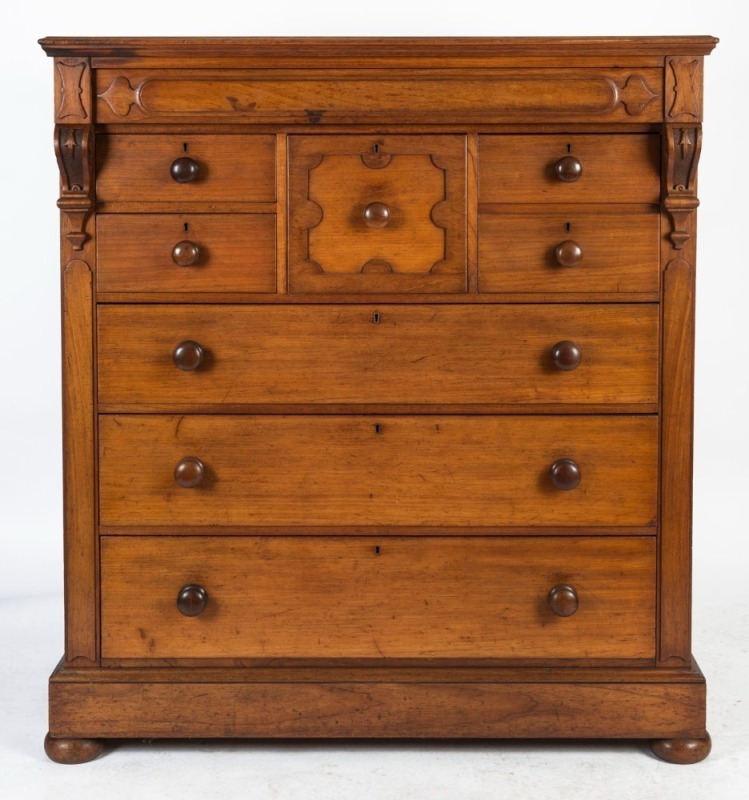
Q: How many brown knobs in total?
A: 11